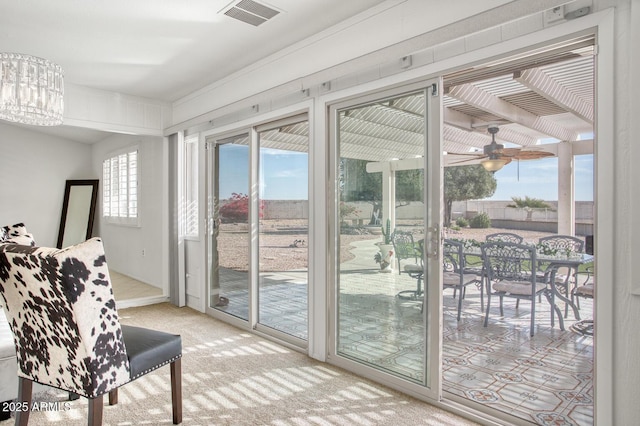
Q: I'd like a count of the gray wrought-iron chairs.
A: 6